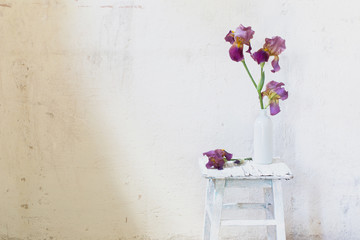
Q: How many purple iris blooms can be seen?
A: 4